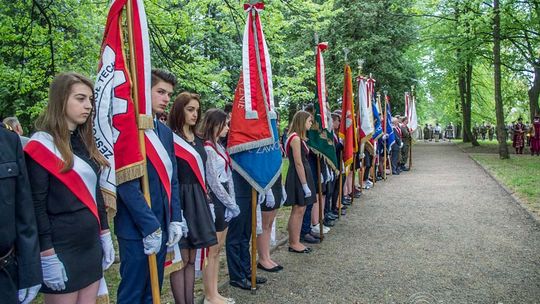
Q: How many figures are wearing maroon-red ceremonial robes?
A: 2